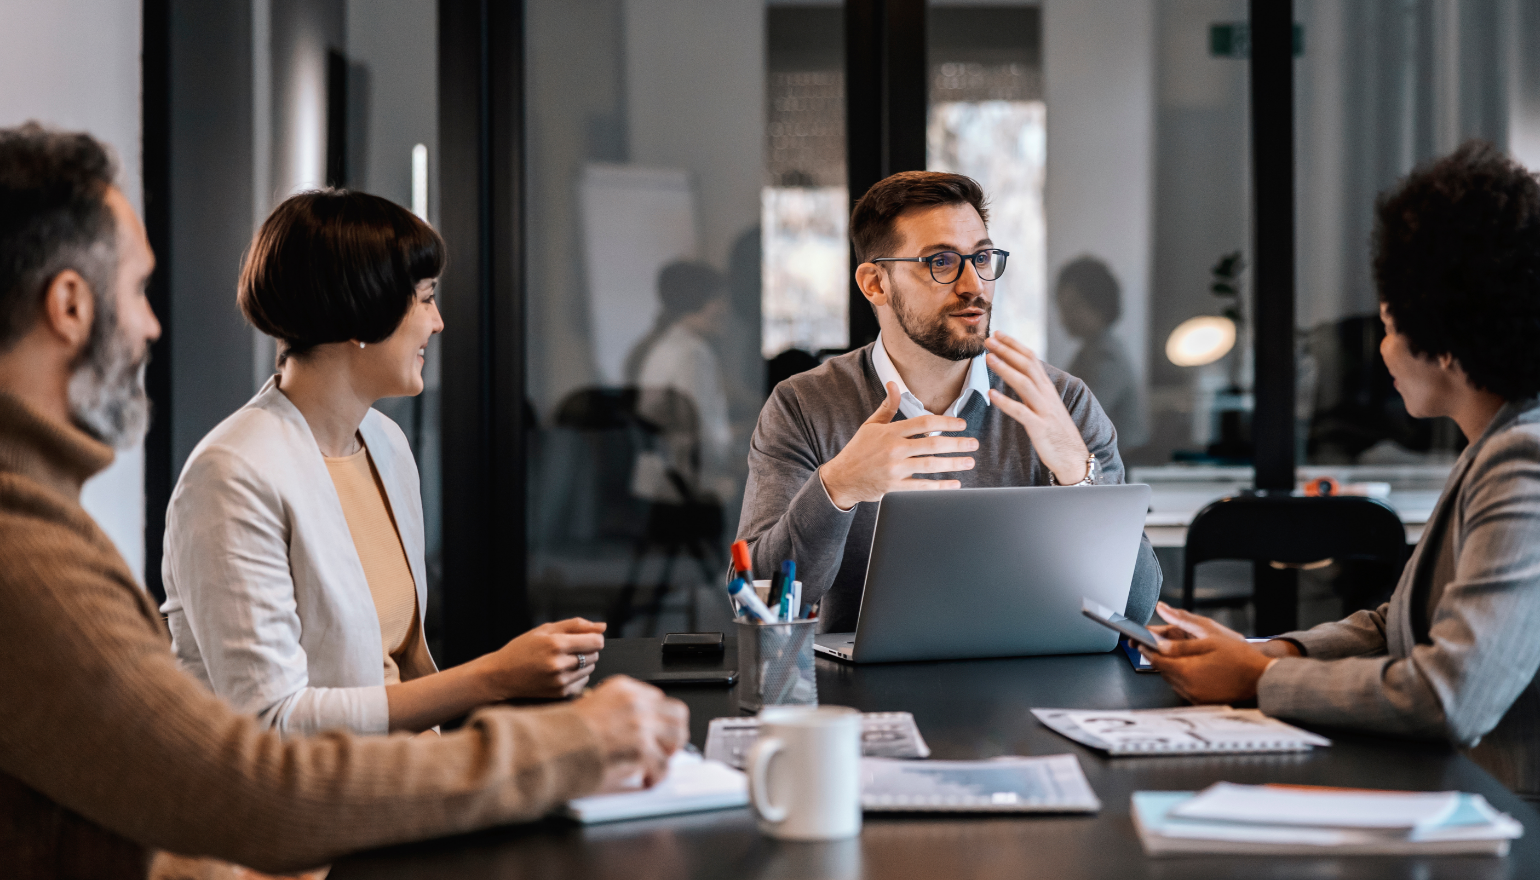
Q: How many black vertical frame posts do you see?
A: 4